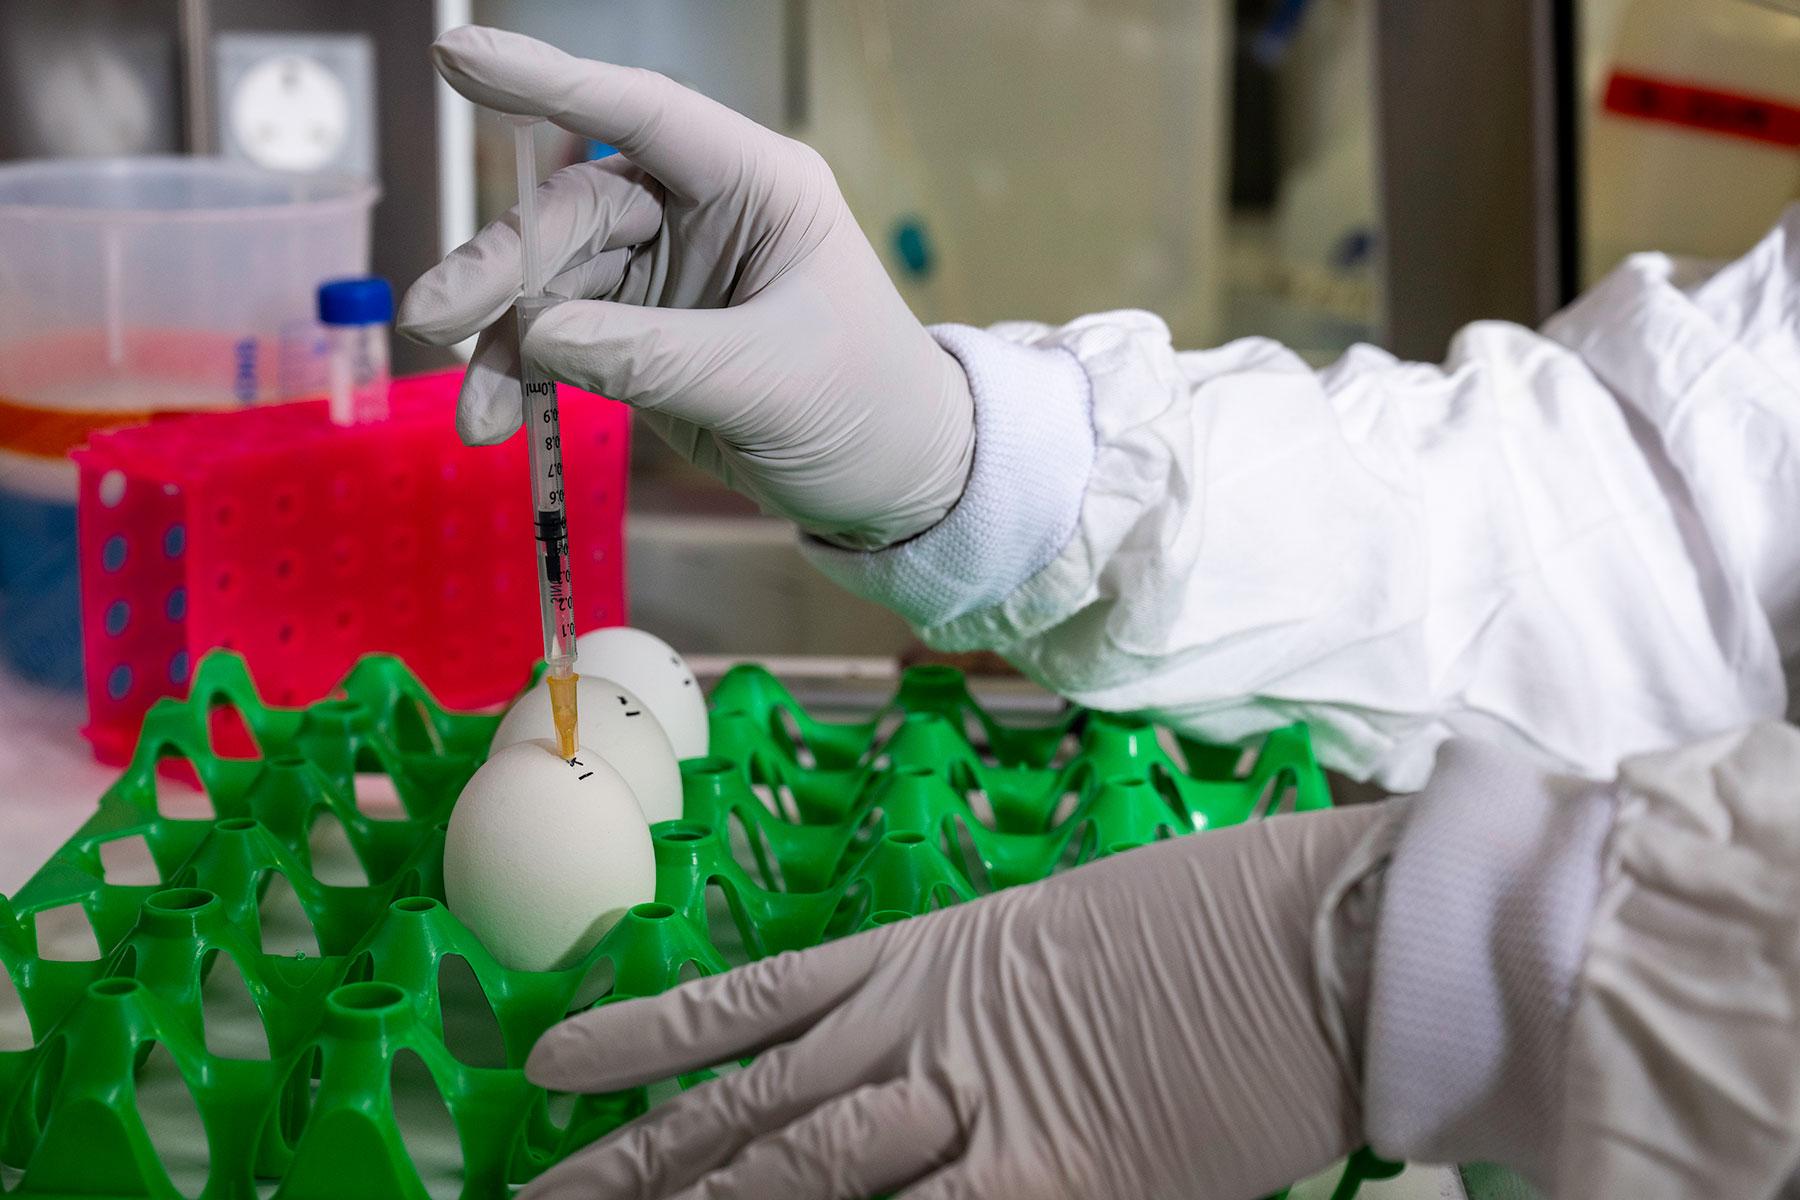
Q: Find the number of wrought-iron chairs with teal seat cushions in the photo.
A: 0